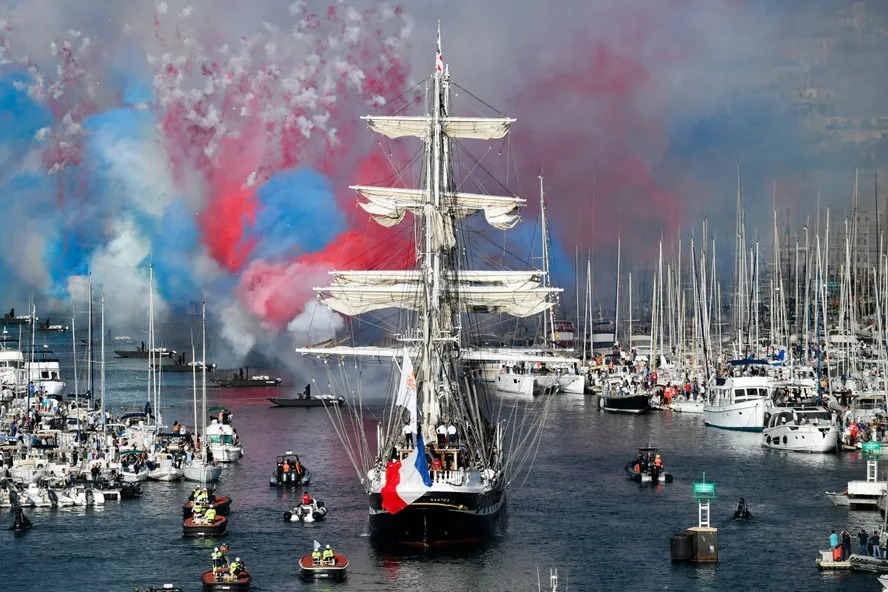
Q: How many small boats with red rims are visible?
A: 4